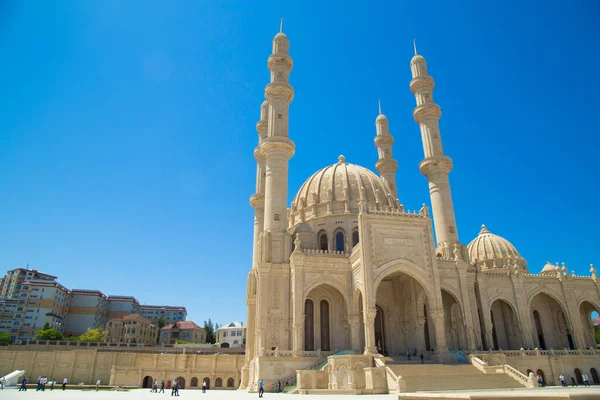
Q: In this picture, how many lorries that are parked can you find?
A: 0